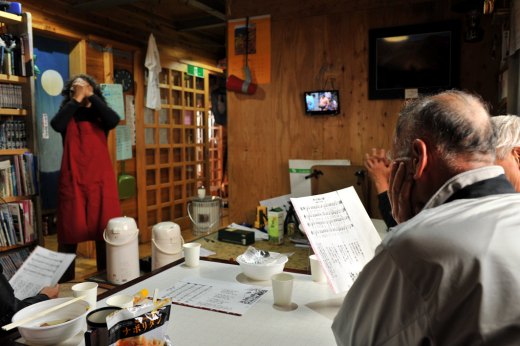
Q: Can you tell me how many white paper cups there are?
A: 5